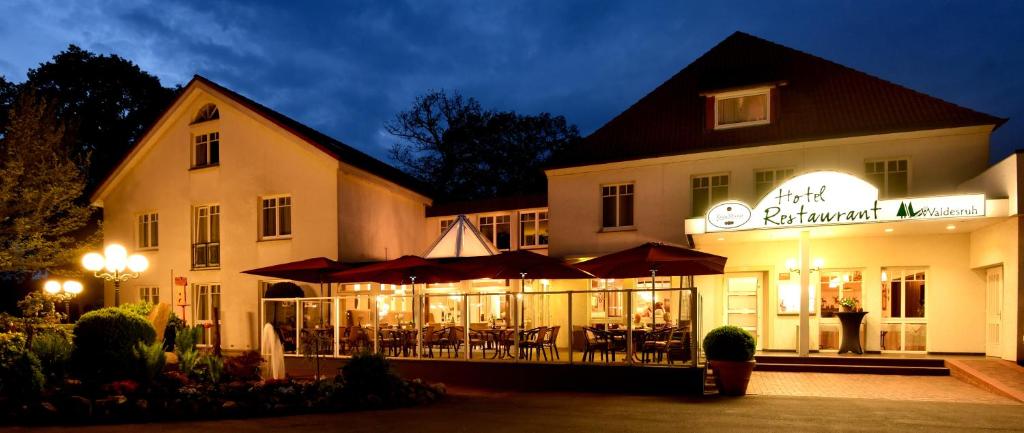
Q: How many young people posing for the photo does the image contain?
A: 0